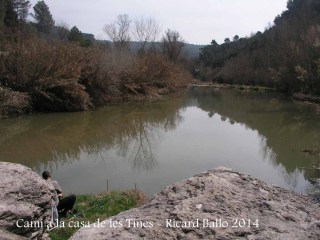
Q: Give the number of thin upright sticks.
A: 2